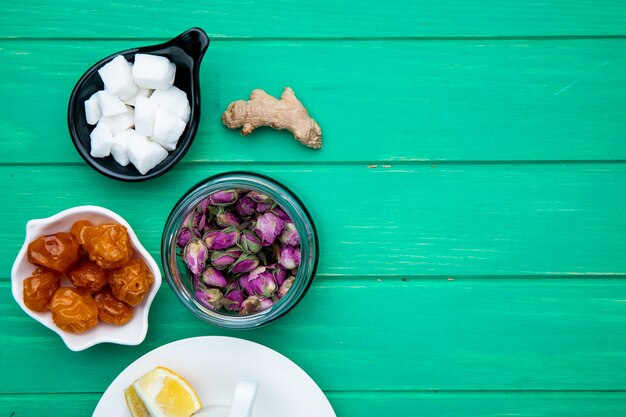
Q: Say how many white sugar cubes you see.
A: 12